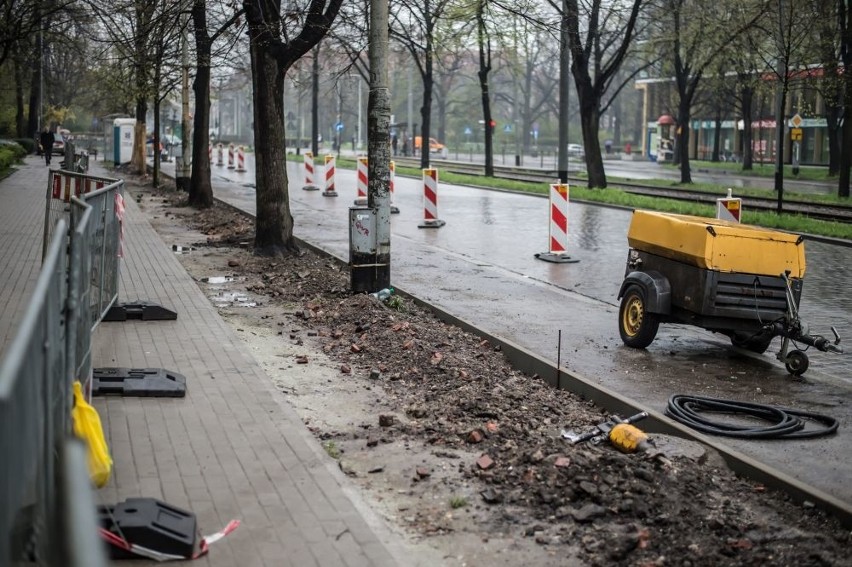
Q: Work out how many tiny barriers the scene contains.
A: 11